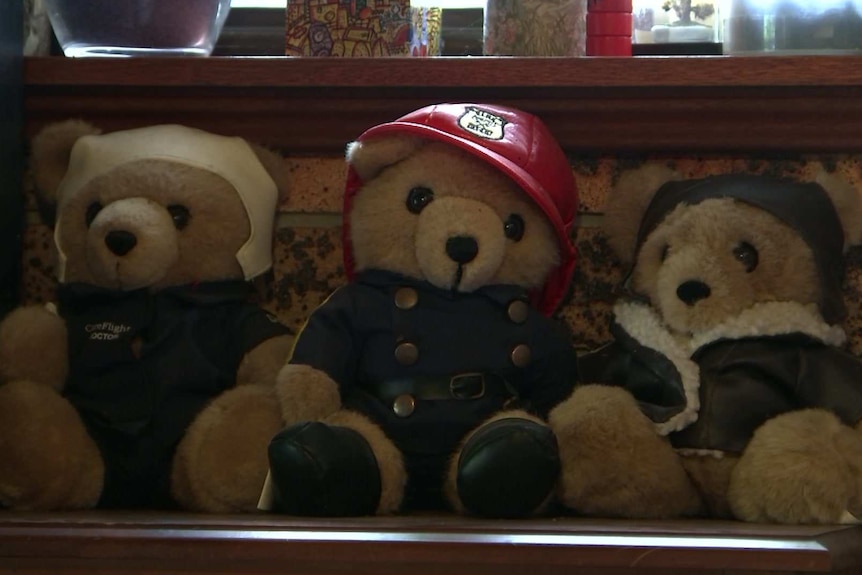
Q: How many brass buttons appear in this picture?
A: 5